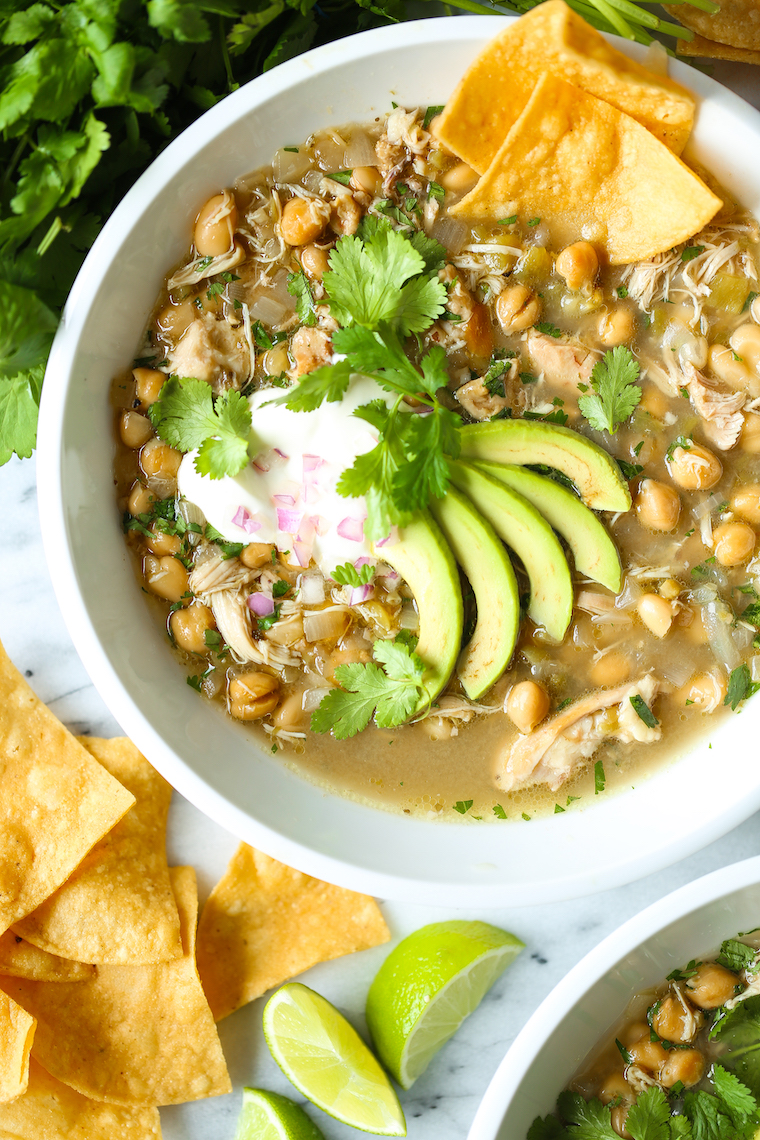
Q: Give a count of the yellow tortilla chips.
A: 11